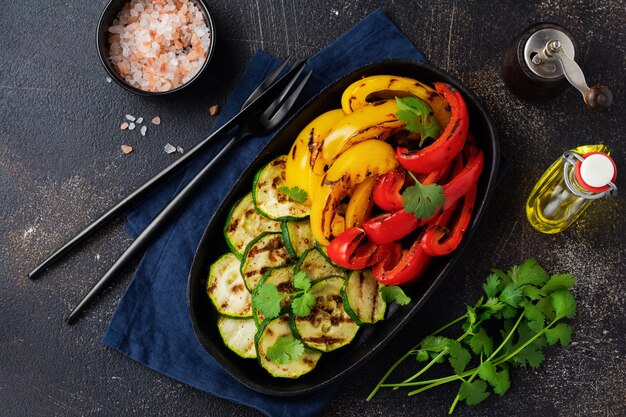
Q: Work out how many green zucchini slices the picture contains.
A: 11